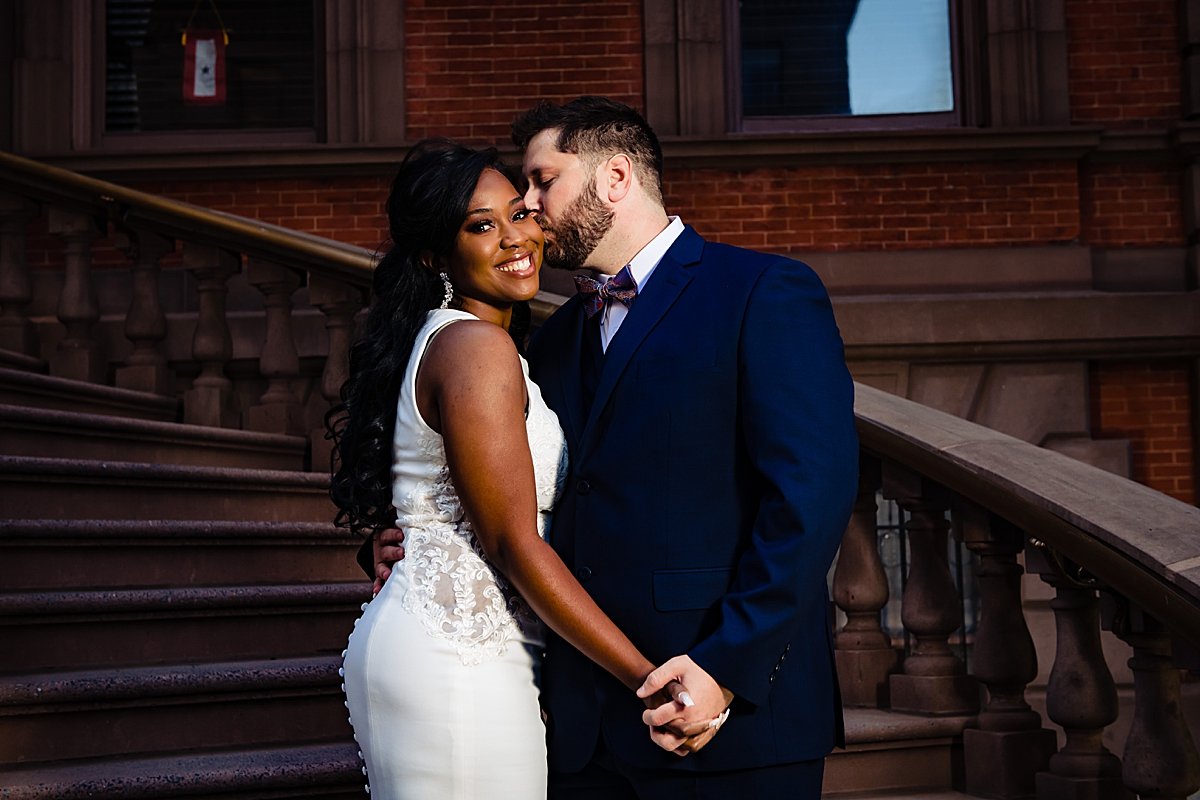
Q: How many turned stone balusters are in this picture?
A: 11